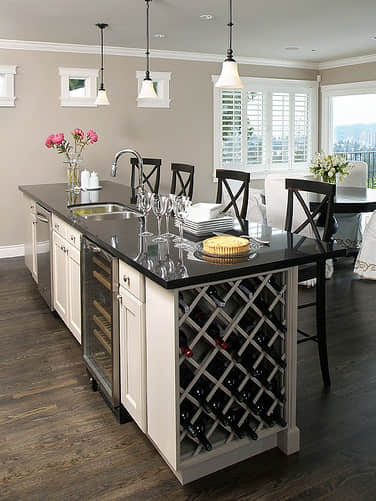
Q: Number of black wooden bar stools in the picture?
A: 4